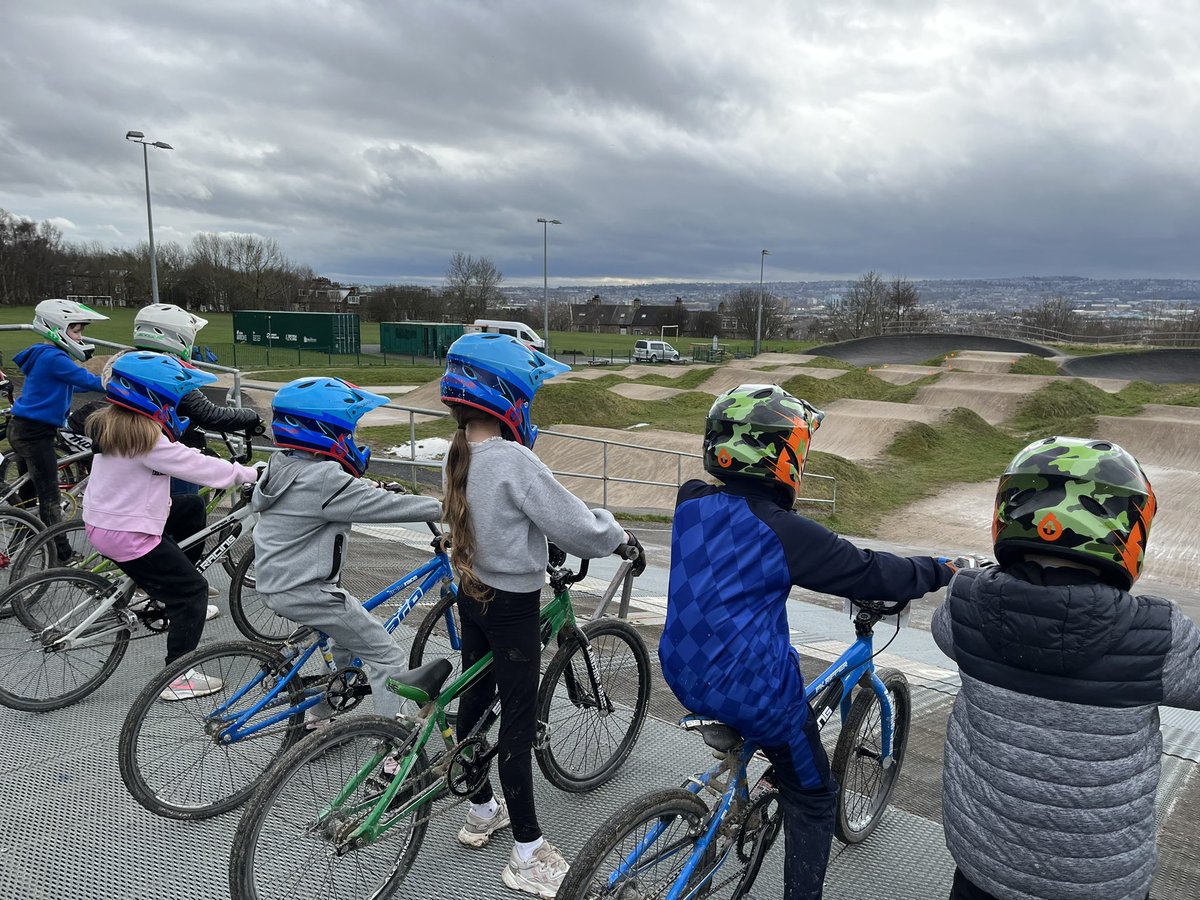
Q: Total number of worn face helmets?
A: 7